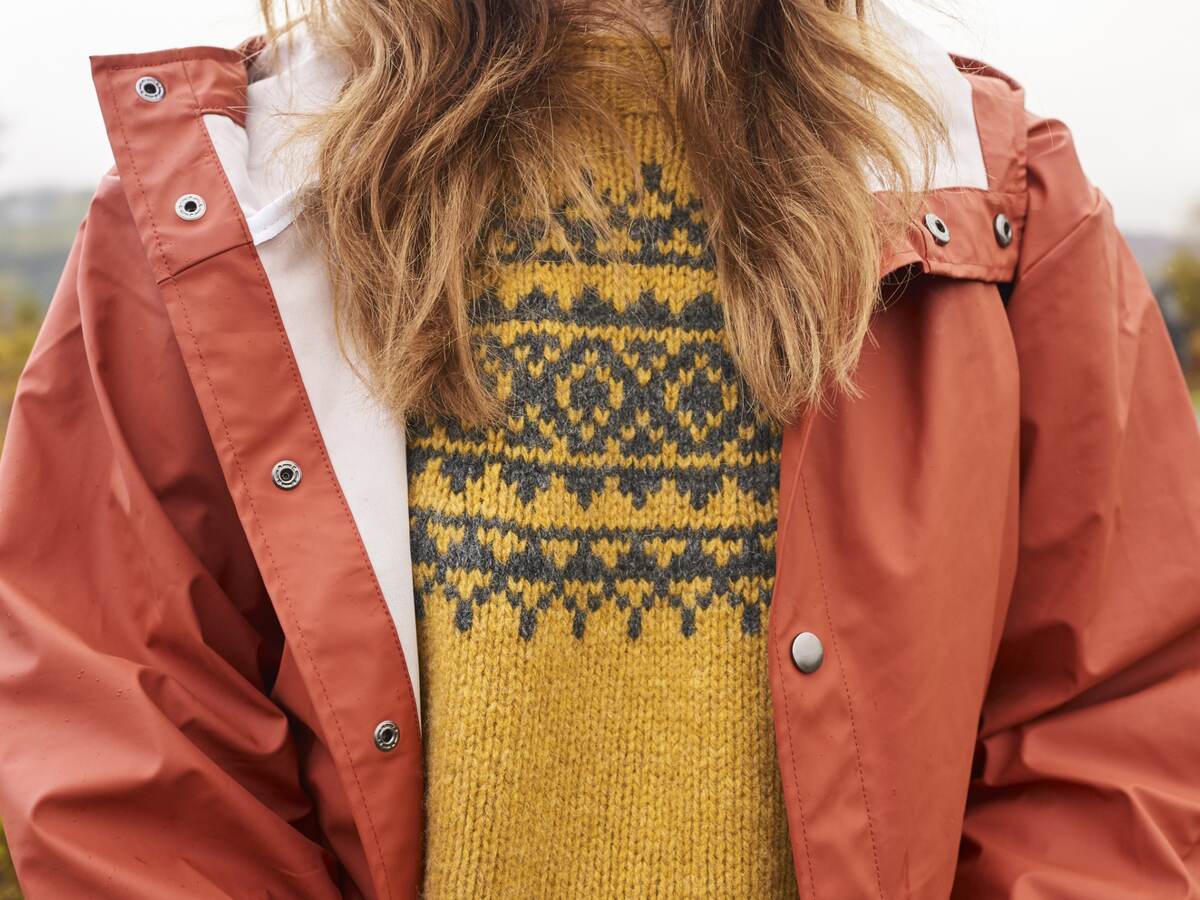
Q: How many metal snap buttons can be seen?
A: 7